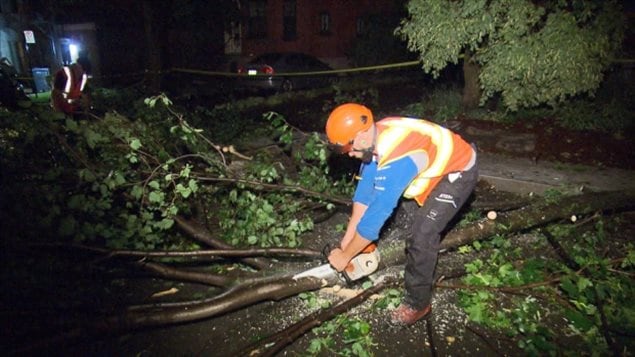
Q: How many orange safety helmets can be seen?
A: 1